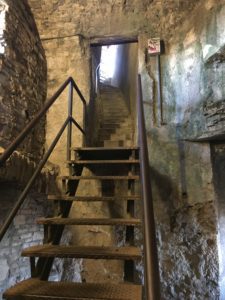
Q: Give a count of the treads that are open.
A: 7